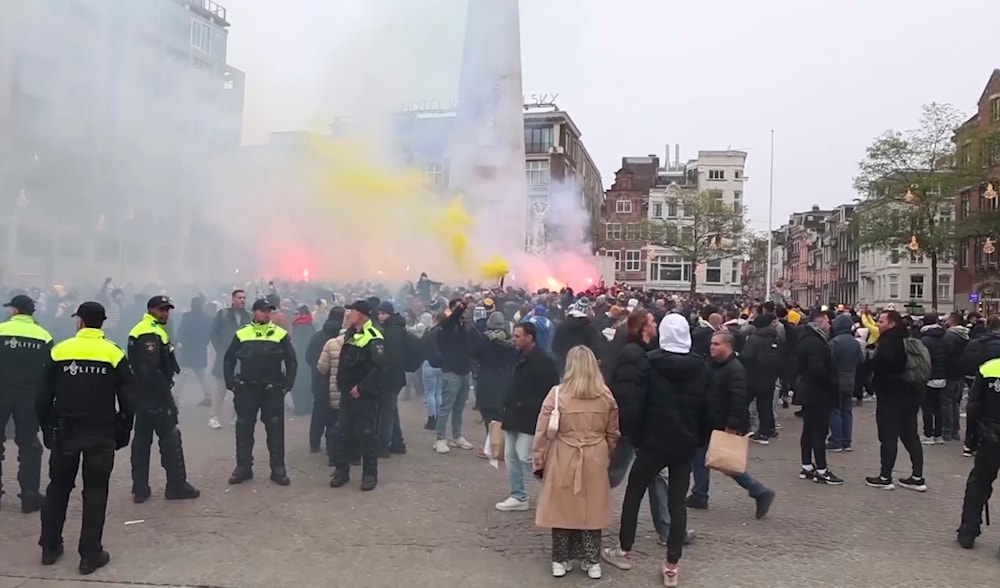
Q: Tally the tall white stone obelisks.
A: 1